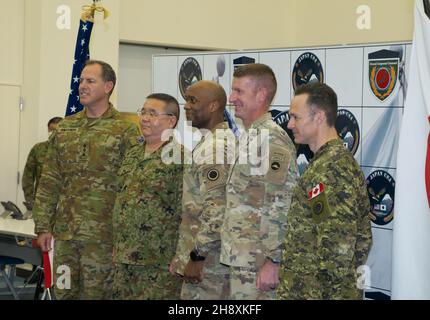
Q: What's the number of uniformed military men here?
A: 6